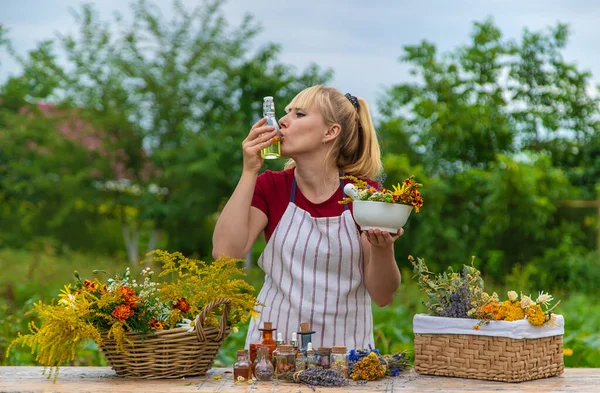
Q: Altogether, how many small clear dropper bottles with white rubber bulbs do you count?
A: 3